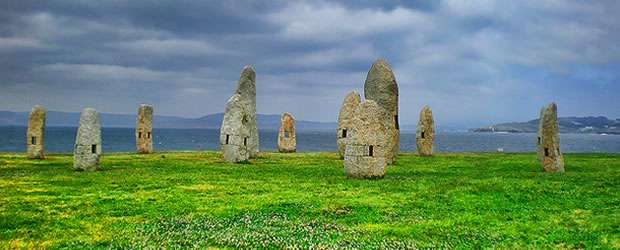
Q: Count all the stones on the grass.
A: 11